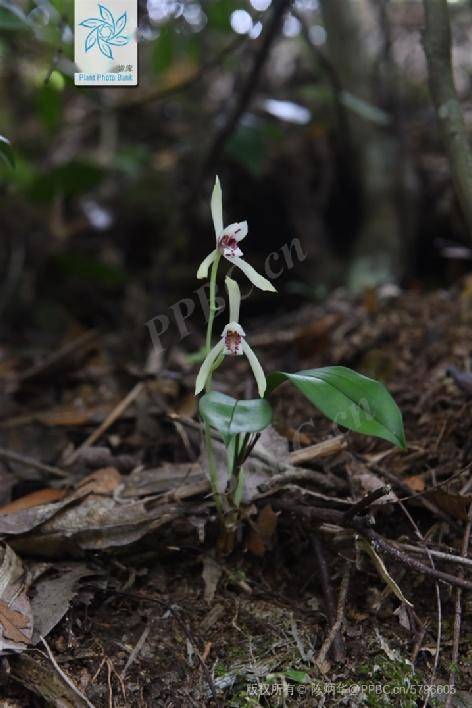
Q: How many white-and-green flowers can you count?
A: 2